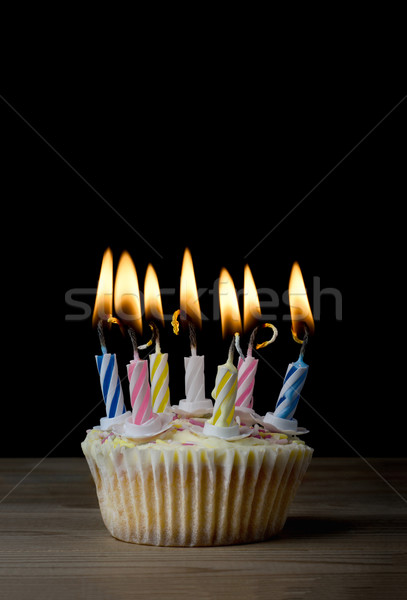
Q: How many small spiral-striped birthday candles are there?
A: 7